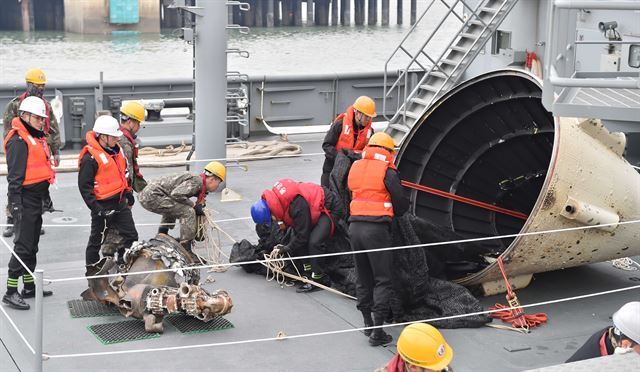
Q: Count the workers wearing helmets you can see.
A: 10